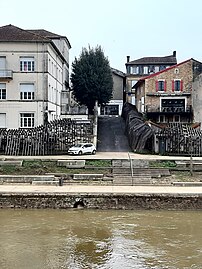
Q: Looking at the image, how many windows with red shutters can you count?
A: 2